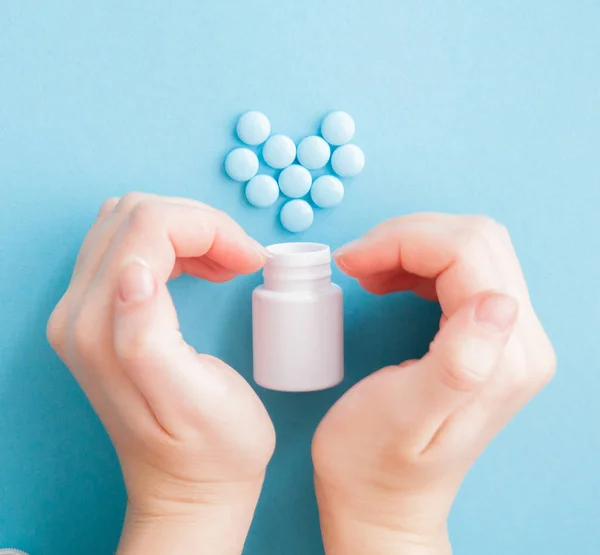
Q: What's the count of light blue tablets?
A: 10